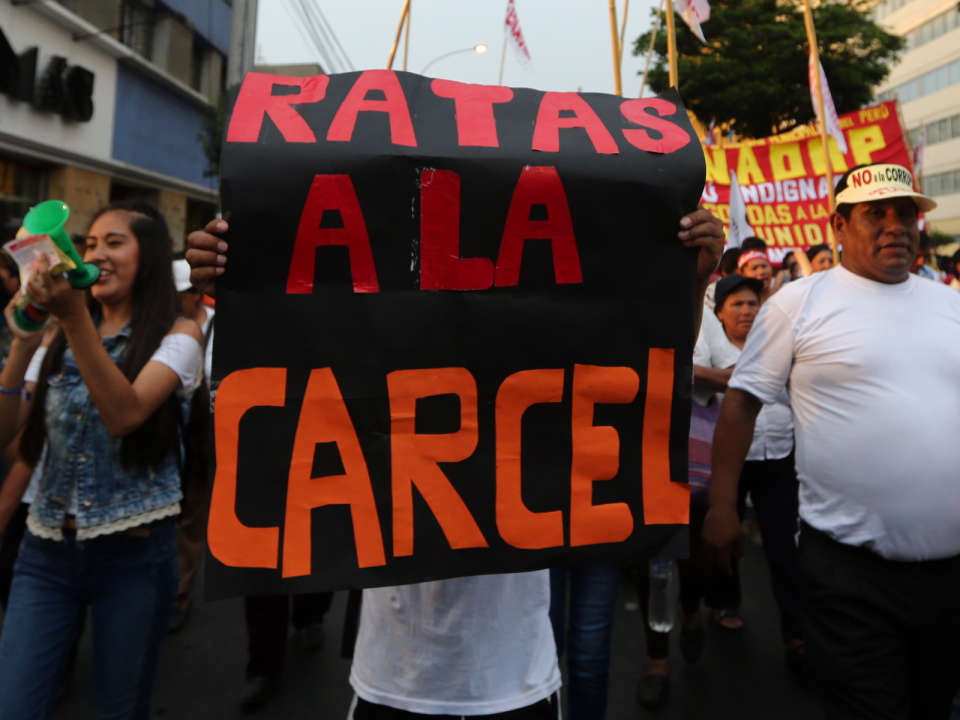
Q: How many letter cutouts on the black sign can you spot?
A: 14